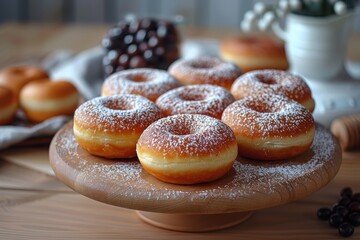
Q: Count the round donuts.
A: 11